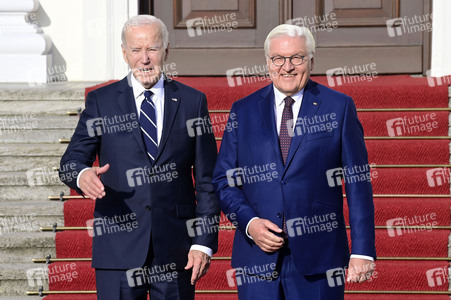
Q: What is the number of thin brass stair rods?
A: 7